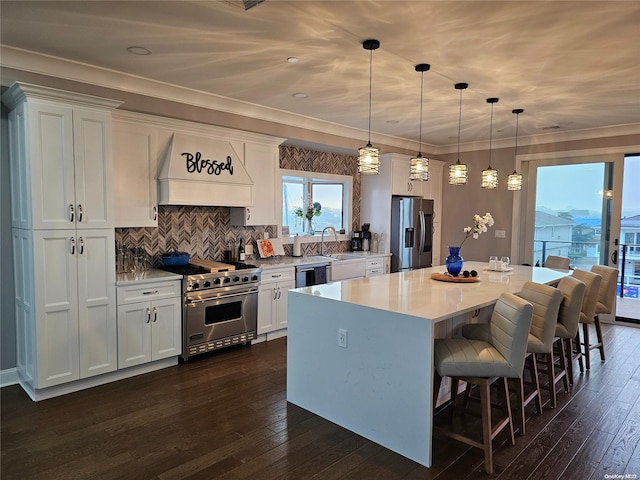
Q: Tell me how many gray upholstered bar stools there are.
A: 6